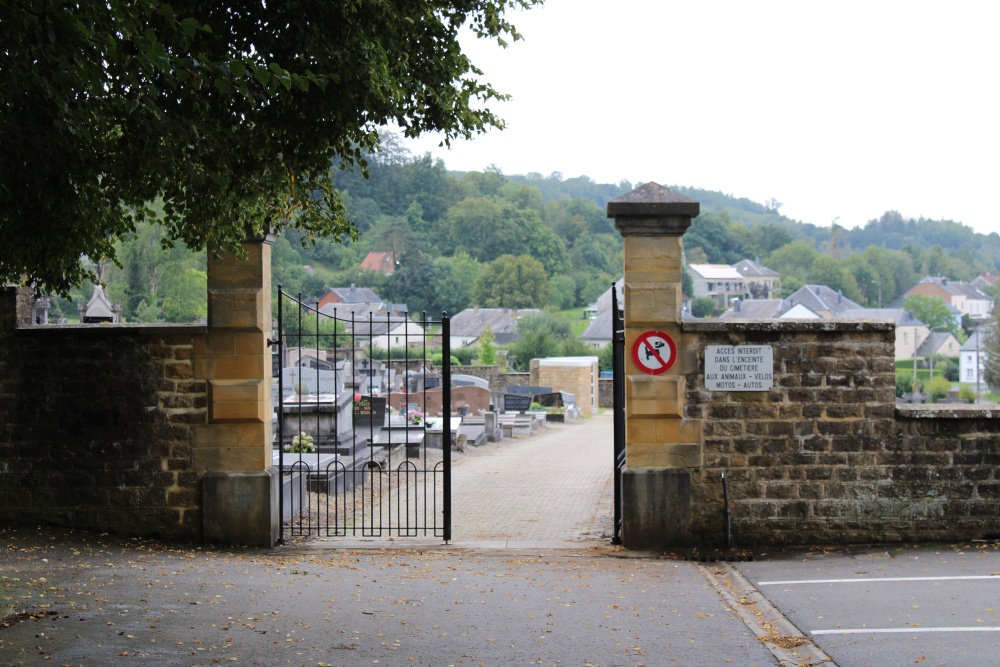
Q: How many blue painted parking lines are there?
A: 0